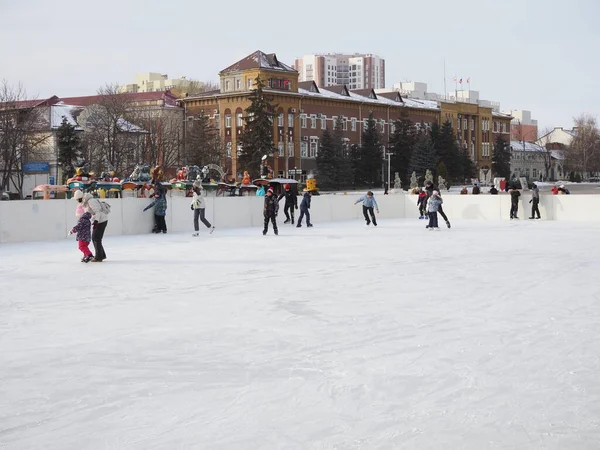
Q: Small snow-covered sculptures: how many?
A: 4